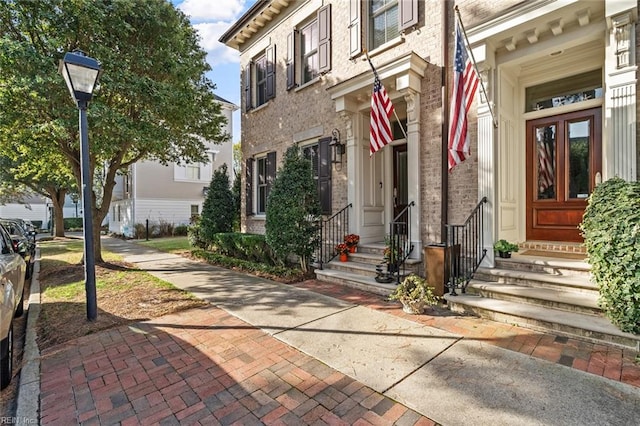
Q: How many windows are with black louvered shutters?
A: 5